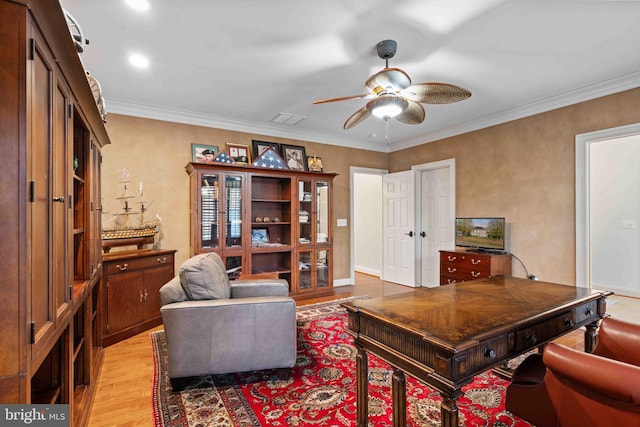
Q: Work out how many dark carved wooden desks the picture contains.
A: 1